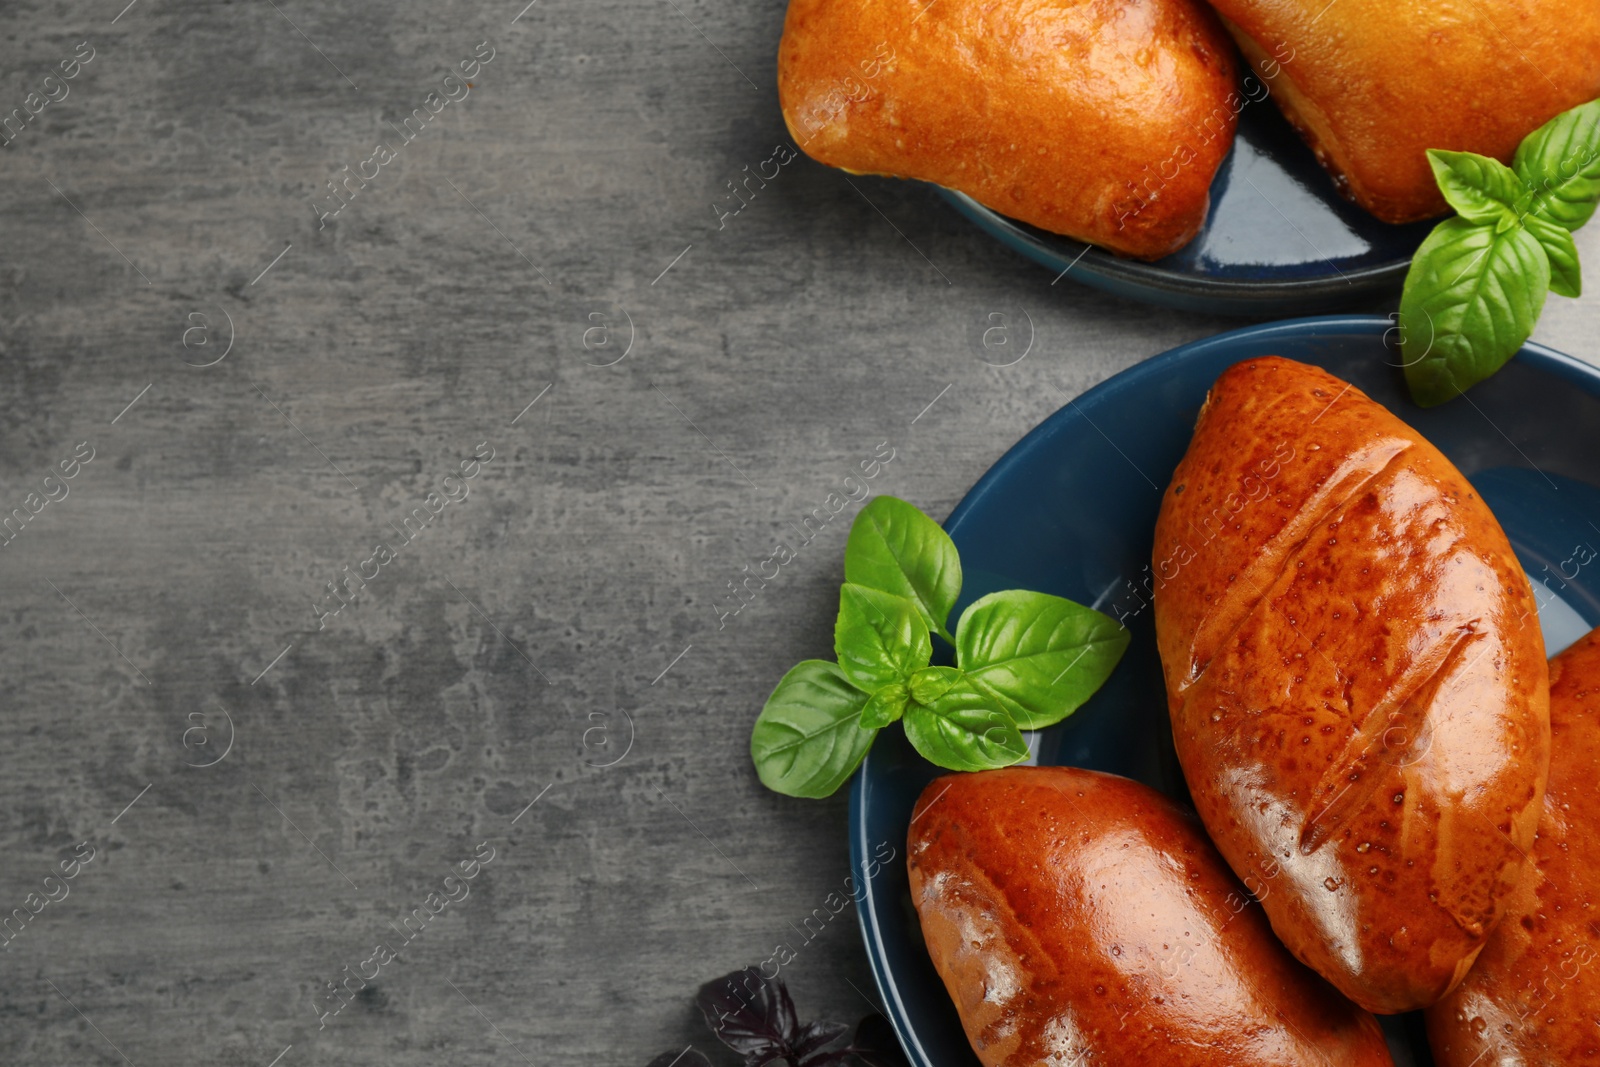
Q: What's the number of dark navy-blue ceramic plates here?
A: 2